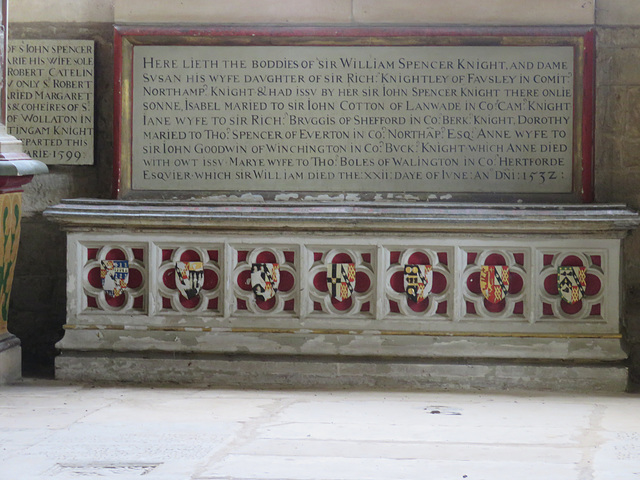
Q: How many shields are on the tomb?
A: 7